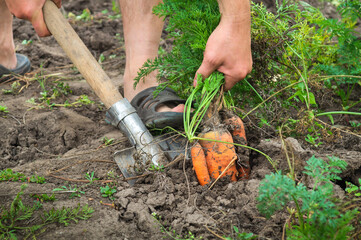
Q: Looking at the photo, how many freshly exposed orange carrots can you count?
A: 3